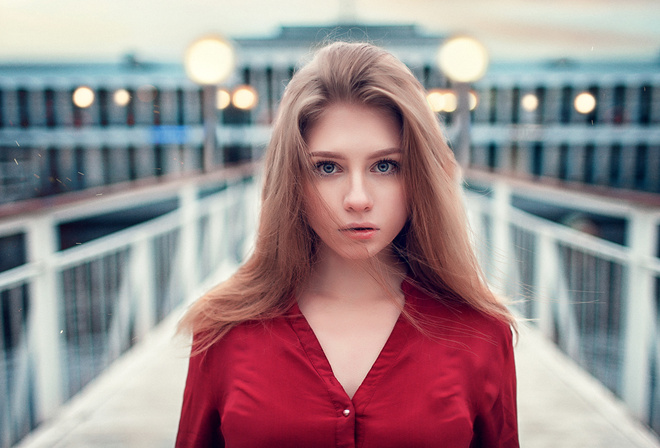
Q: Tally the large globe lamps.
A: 2